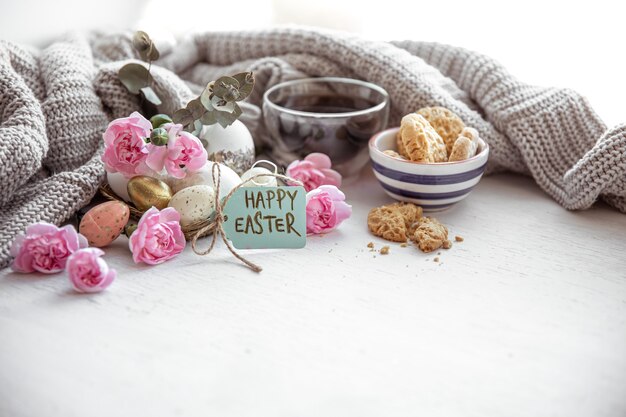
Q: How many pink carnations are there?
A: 7